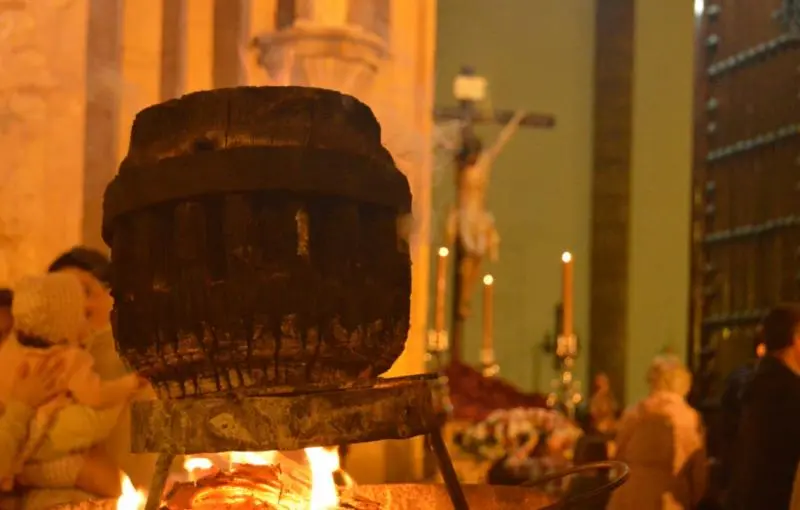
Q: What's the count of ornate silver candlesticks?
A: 3